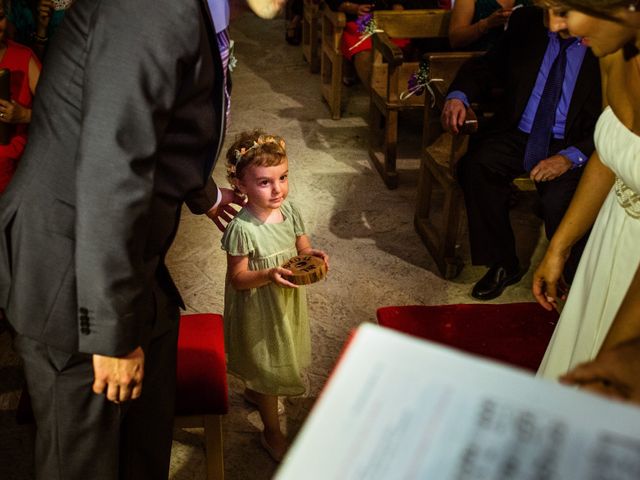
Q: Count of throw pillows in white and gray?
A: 0